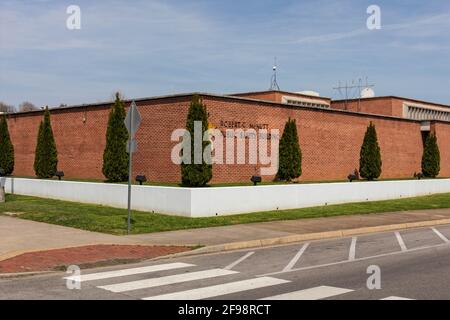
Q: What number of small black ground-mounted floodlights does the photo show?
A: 5